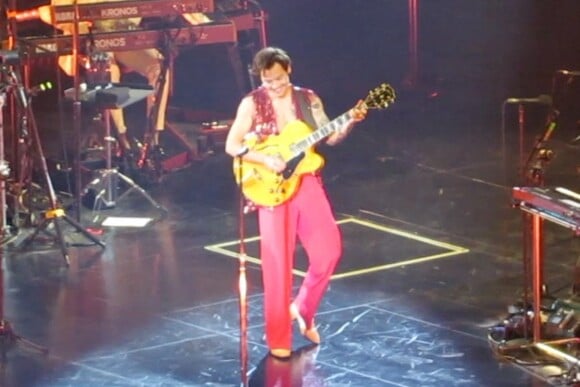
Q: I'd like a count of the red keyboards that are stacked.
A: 2